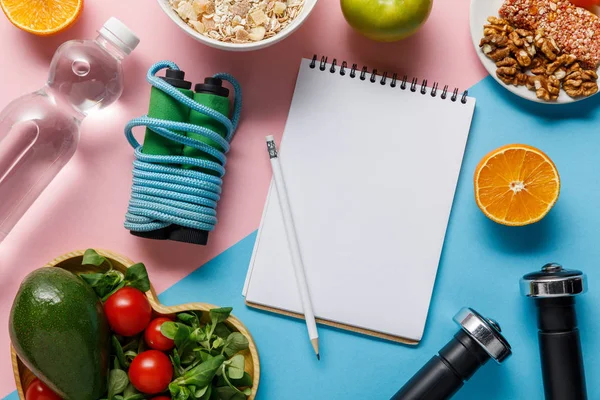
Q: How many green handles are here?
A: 2